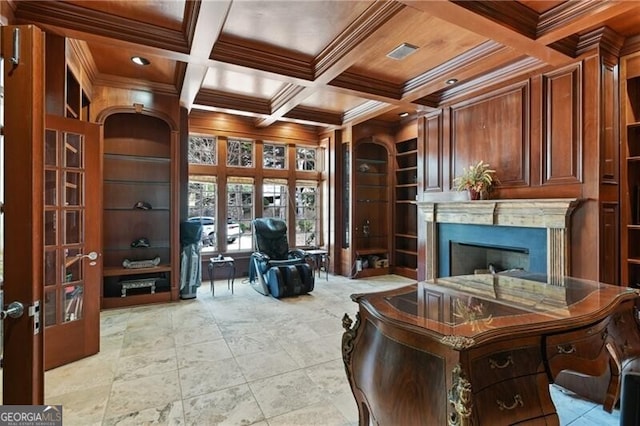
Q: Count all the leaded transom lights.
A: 4